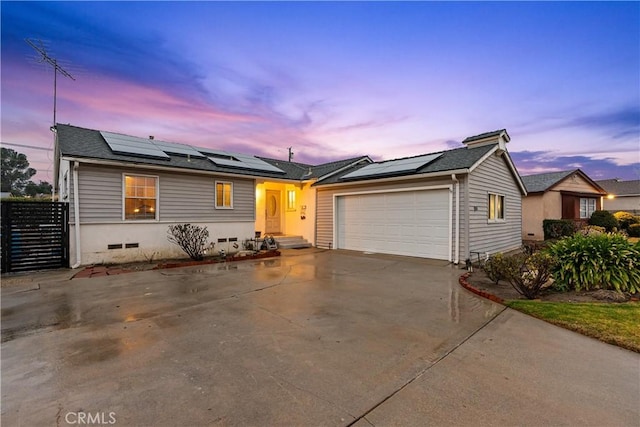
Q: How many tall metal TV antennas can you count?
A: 1